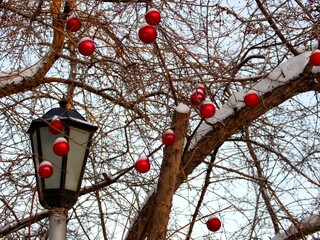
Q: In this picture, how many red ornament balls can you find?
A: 15